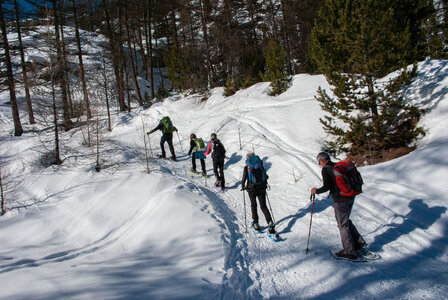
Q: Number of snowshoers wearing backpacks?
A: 5